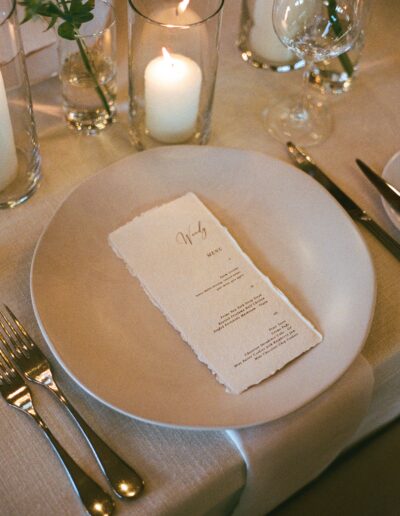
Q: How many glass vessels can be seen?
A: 6